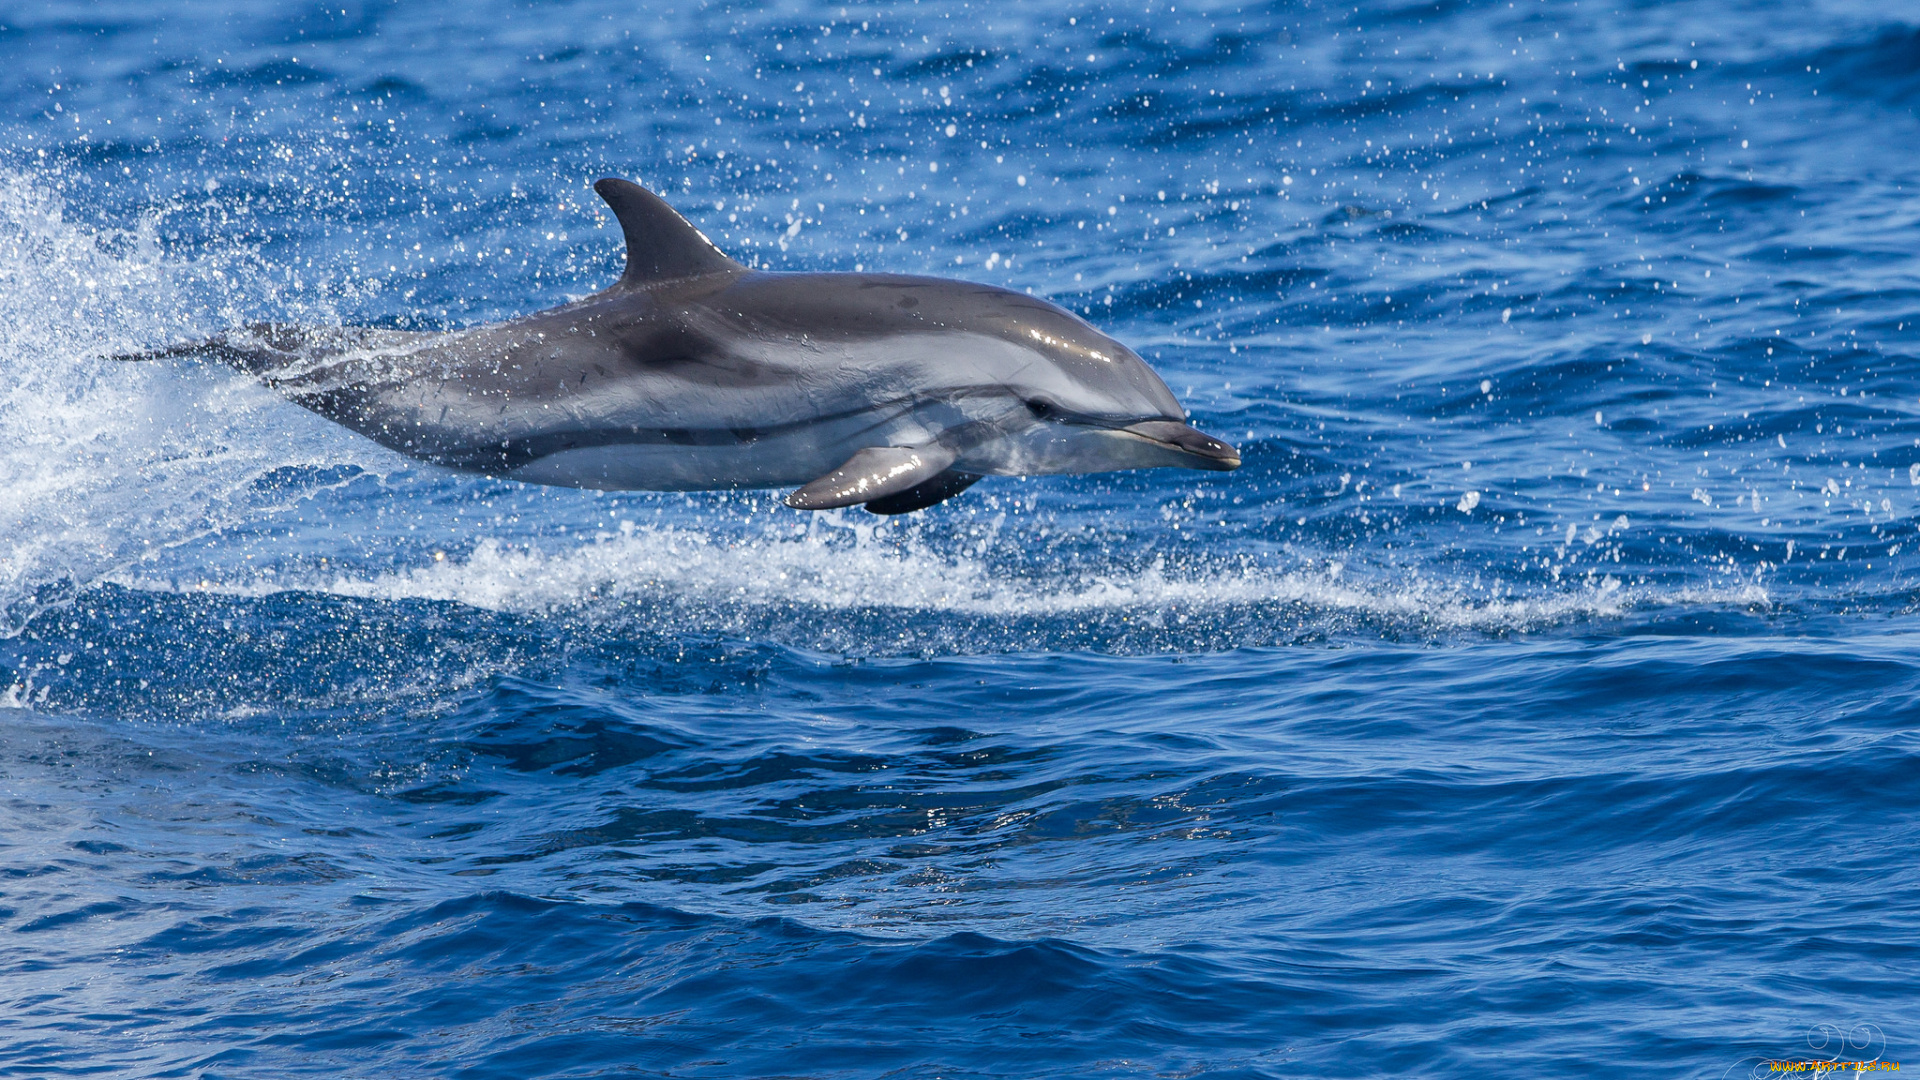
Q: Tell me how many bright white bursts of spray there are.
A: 2